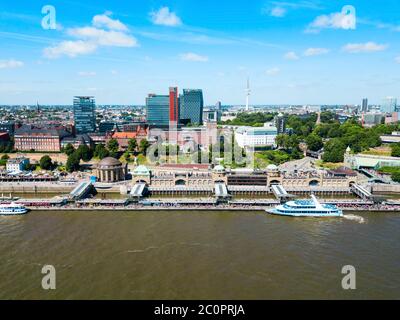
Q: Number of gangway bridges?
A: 5